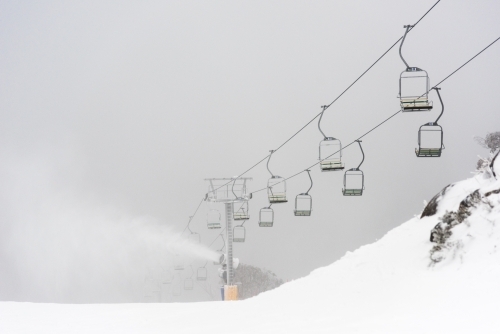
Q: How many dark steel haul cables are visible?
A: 2